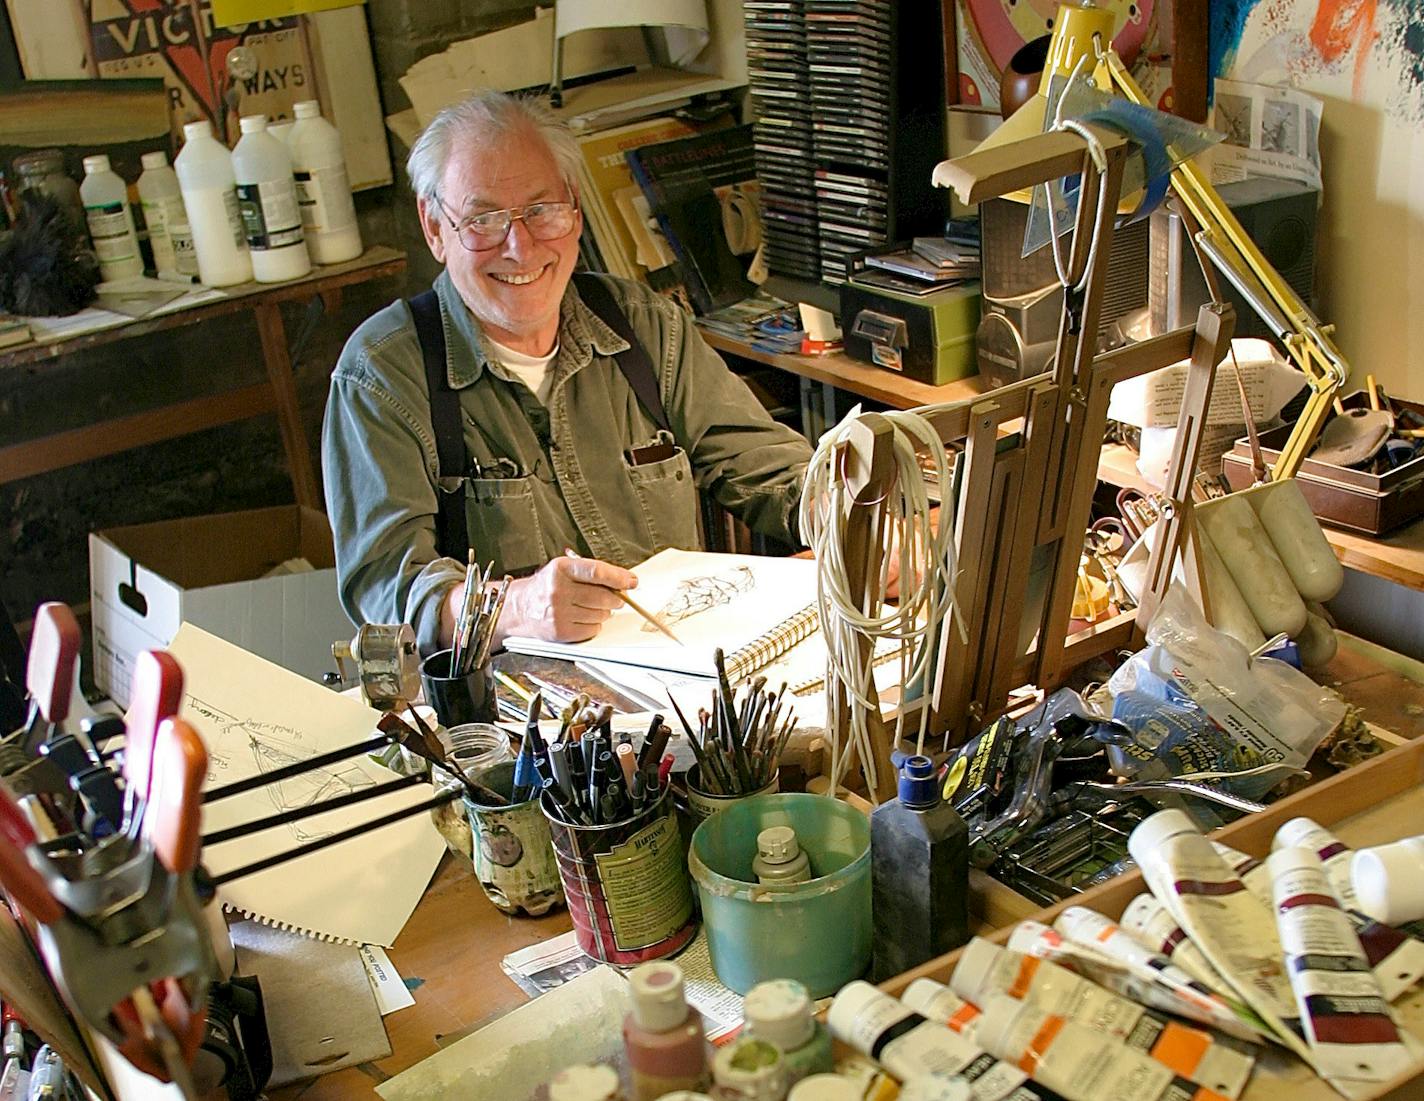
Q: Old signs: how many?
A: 1